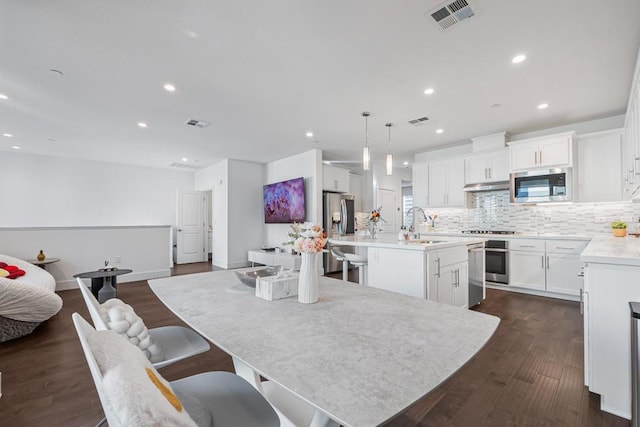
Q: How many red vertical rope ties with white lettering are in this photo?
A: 0